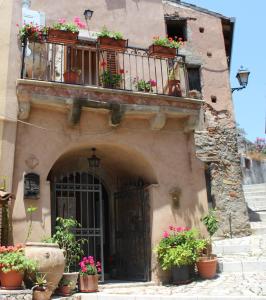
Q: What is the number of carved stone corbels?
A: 5